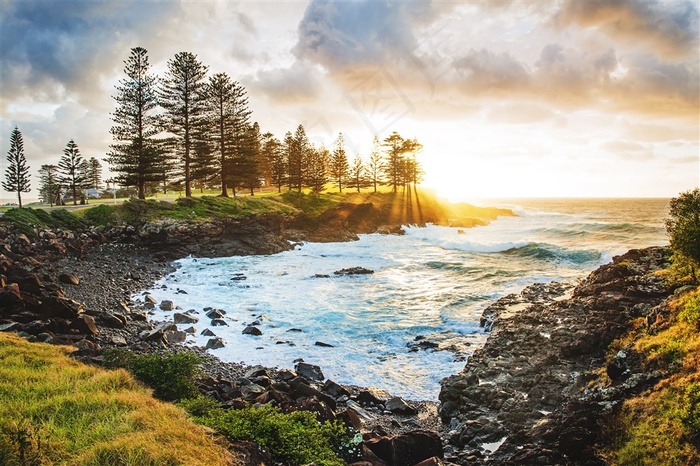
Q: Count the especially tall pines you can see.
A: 3